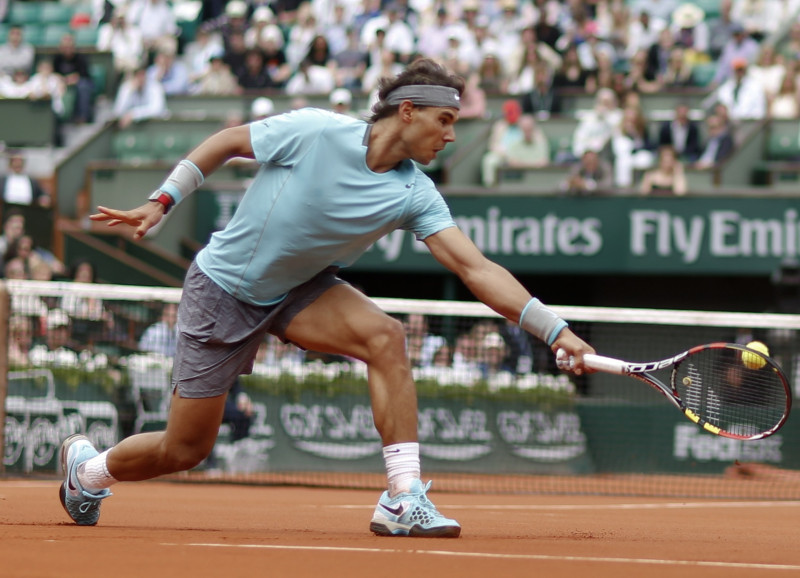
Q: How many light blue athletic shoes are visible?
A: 2